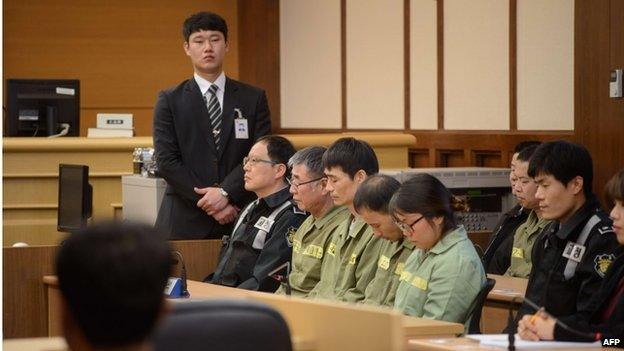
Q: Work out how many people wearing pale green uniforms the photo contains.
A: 5